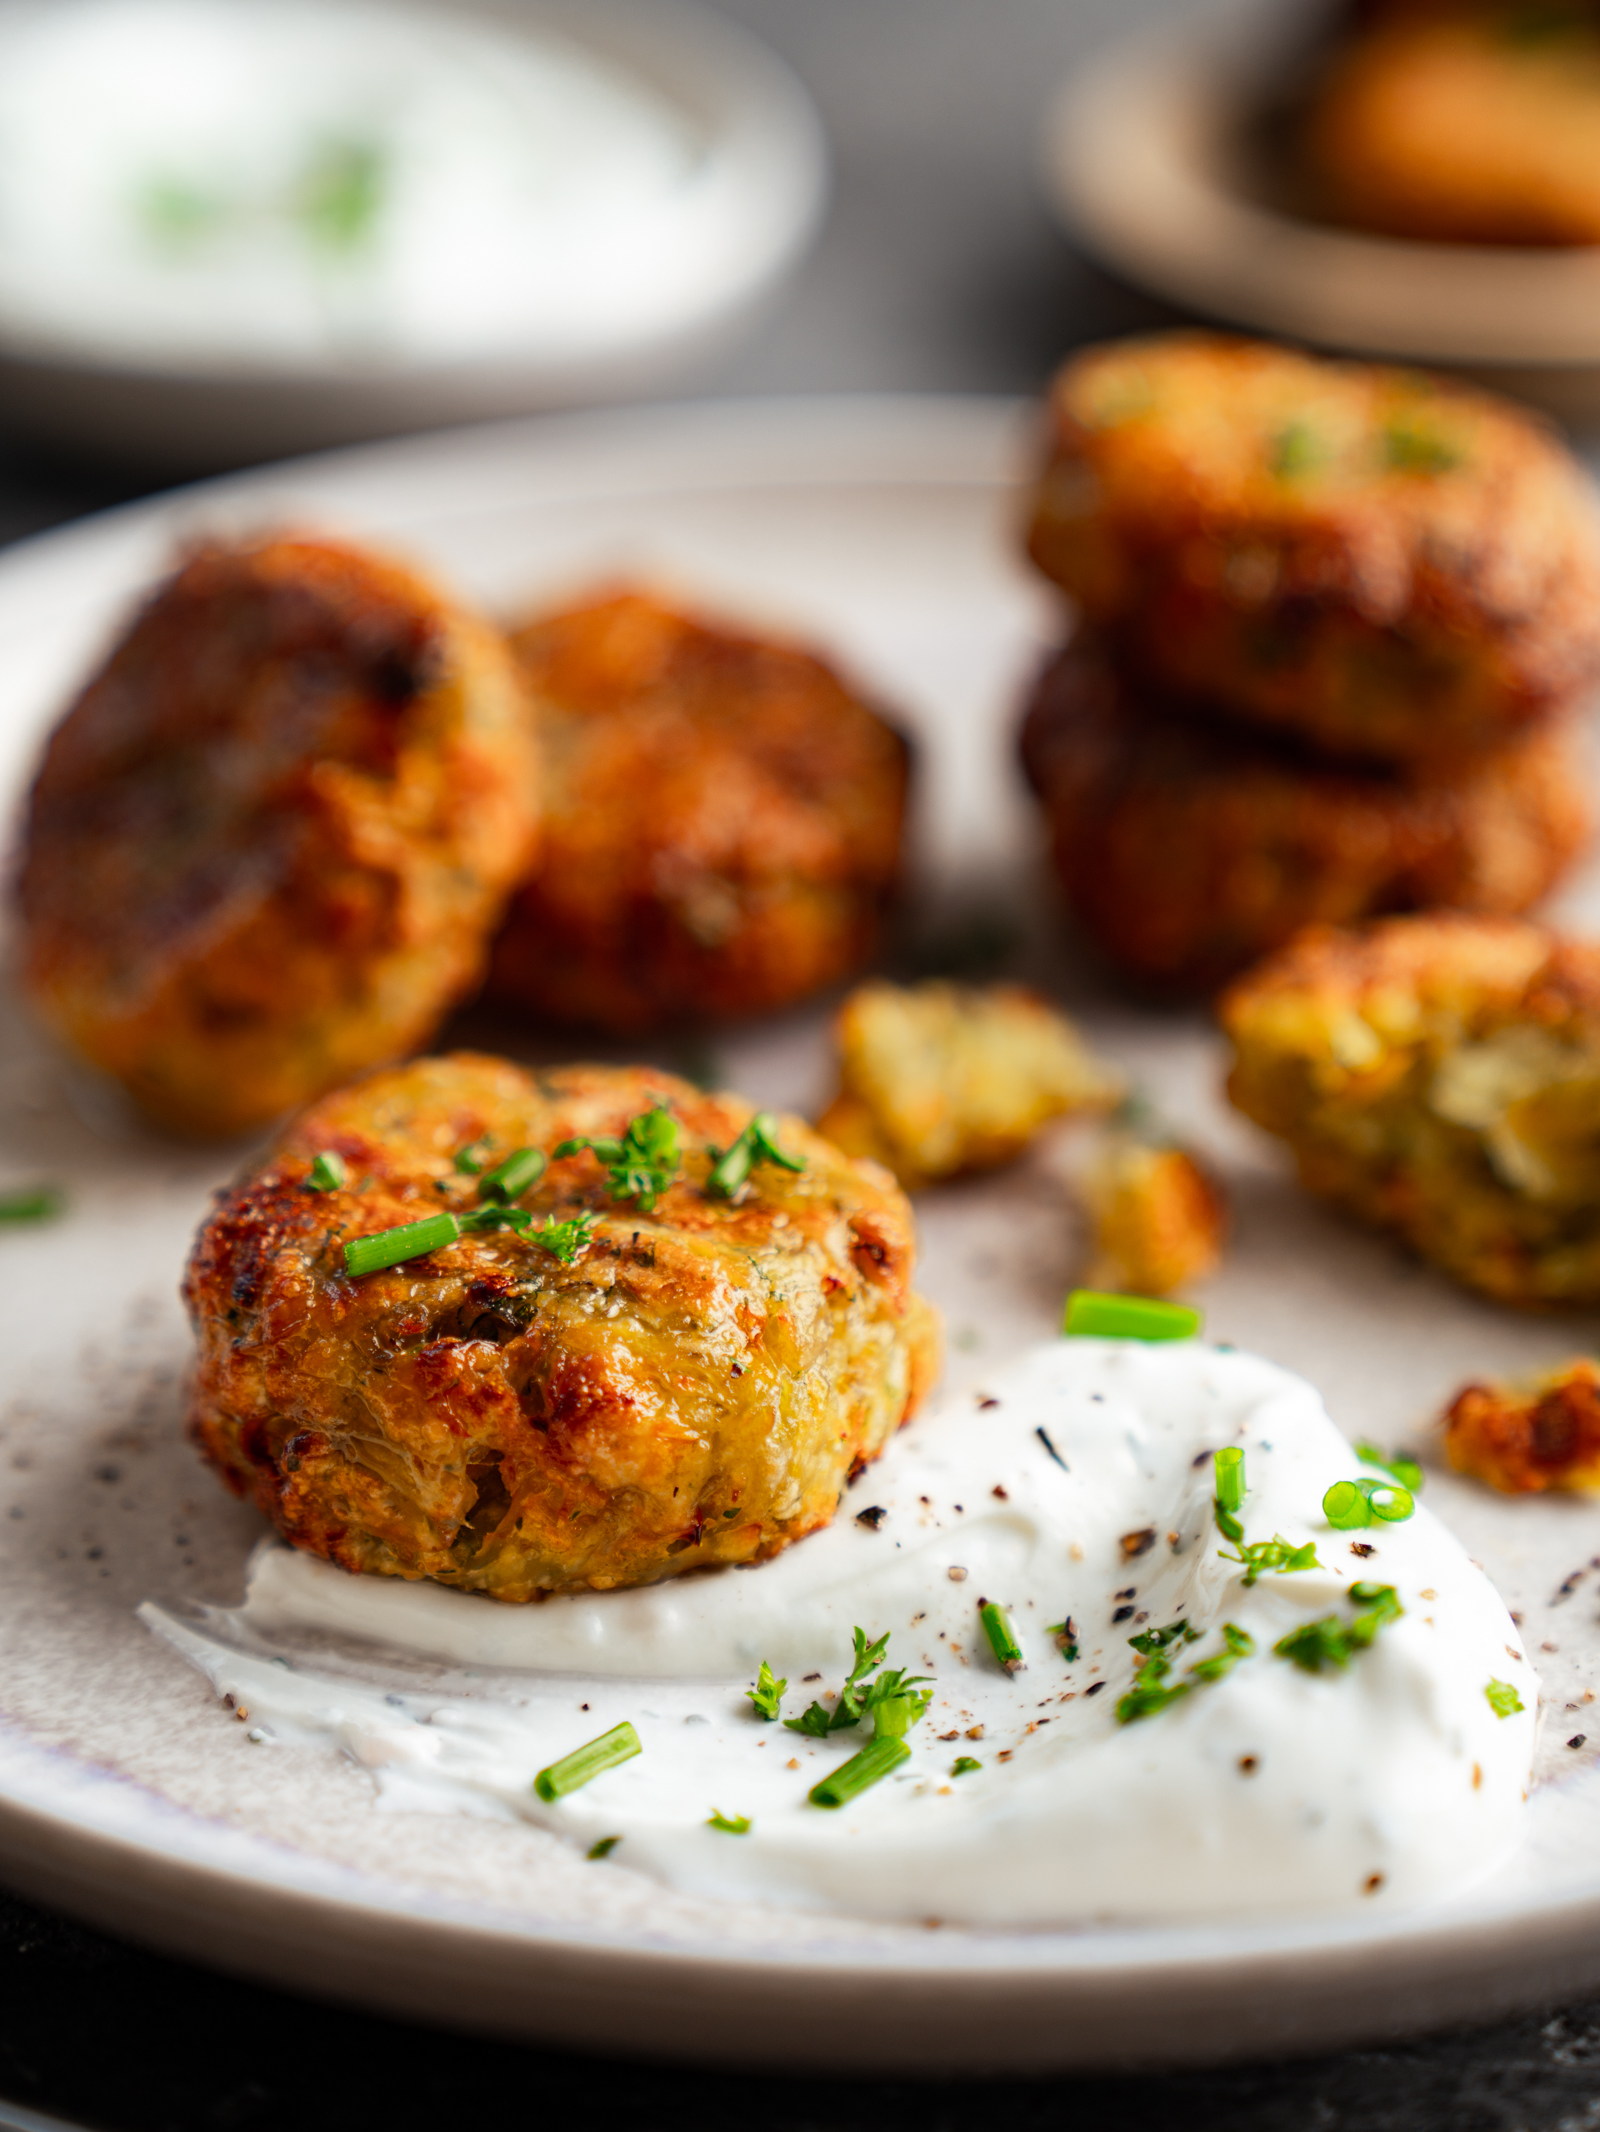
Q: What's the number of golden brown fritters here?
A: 6